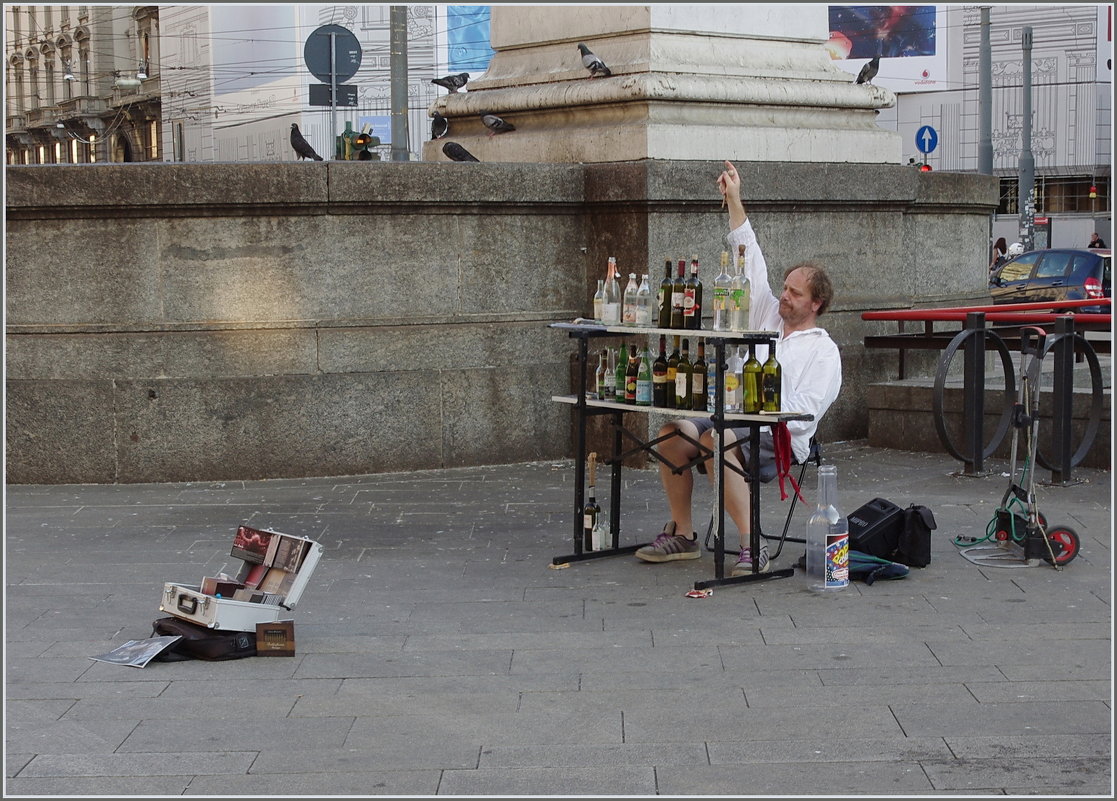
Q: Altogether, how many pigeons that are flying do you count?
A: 0